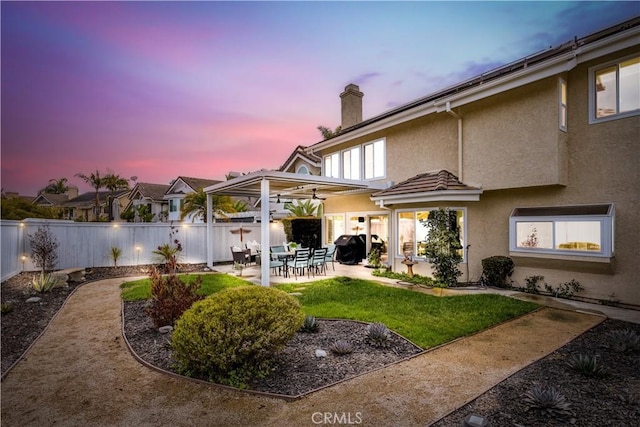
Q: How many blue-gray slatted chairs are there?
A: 6